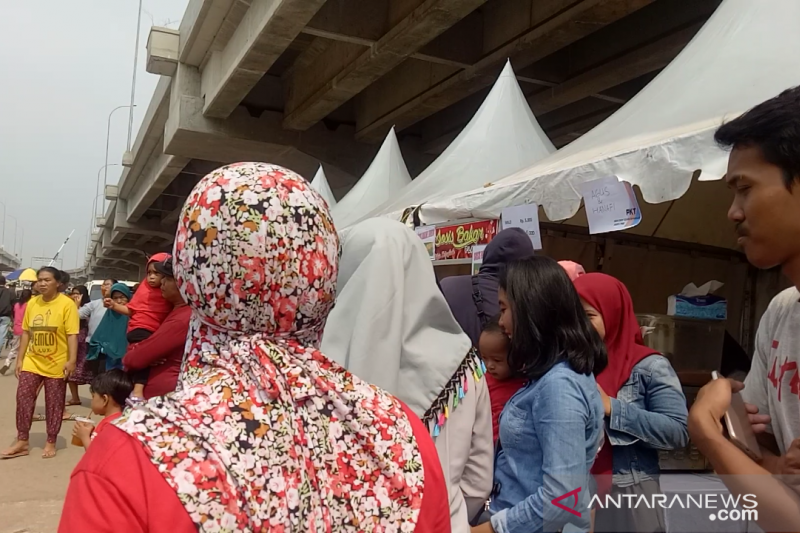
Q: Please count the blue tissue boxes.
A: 1